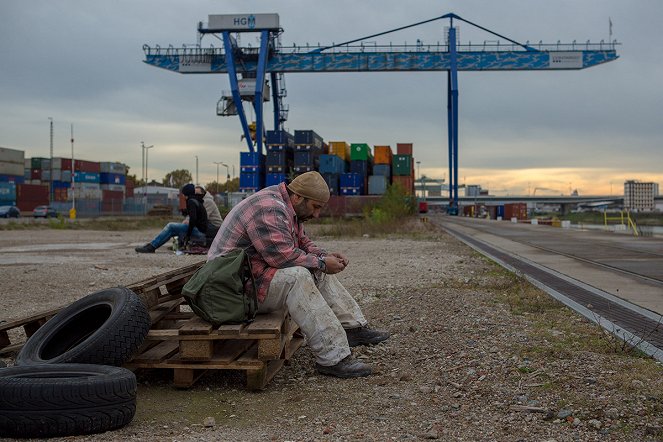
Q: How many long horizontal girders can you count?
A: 1